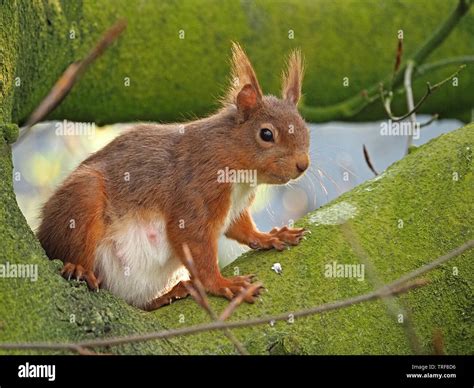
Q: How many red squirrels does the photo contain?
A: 1